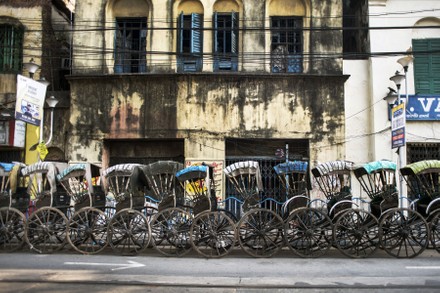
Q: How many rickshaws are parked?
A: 11